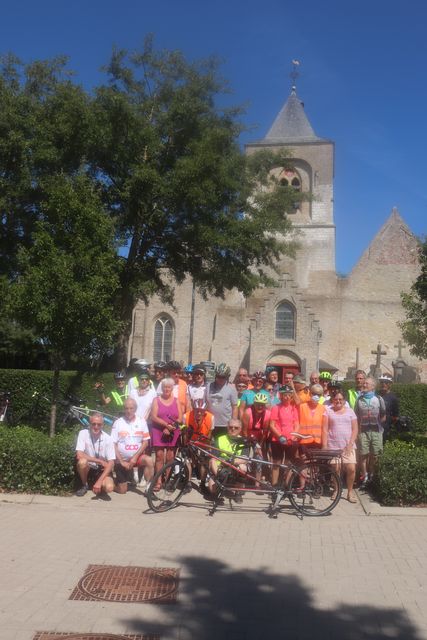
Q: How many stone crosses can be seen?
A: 2